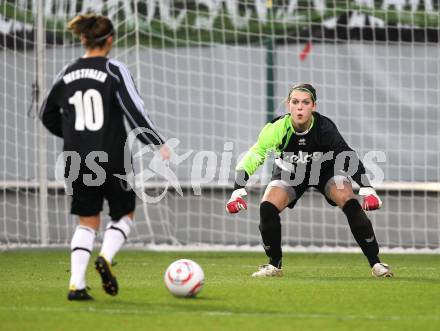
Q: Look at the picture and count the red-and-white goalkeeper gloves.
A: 2